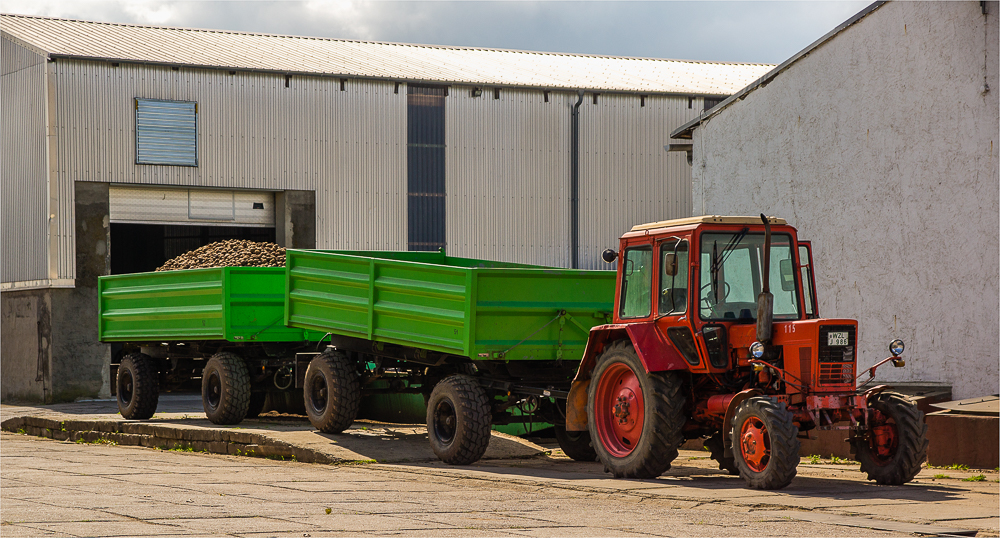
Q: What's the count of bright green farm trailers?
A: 2